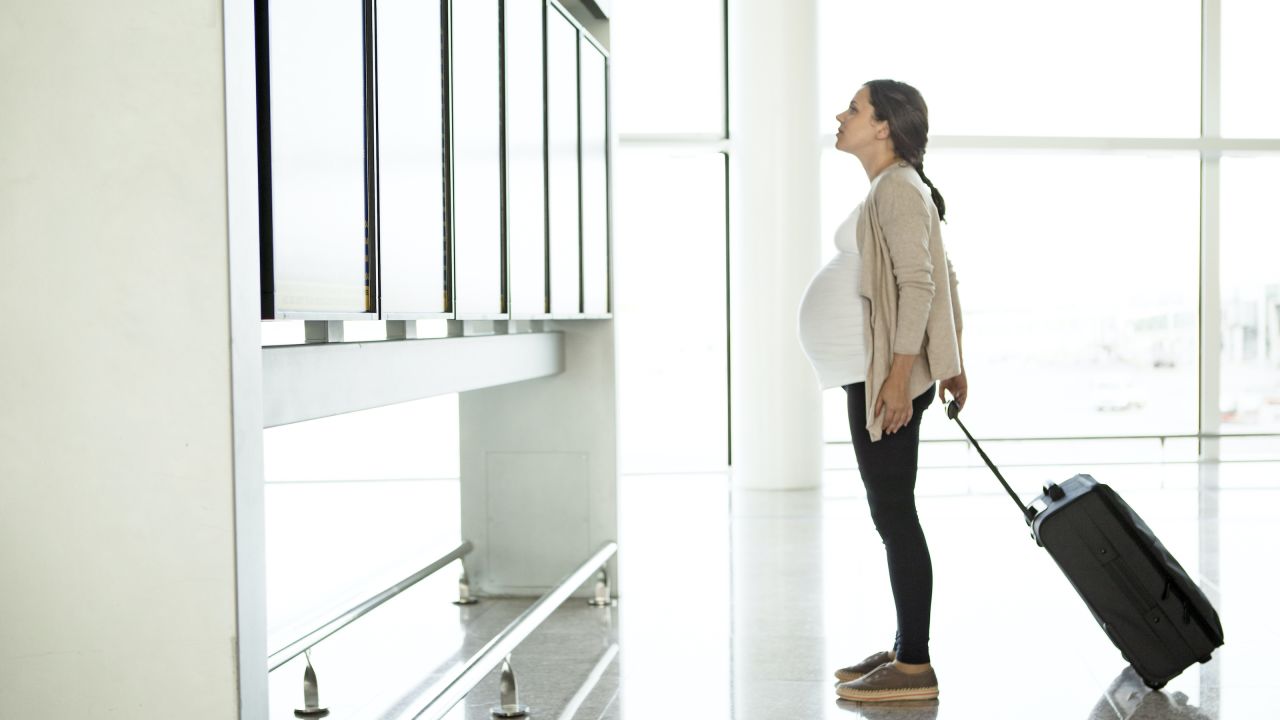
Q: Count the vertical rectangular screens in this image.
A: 6